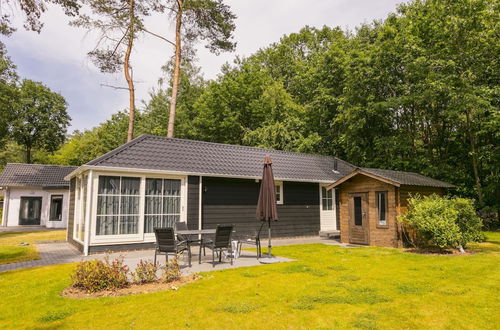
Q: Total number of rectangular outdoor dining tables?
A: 1